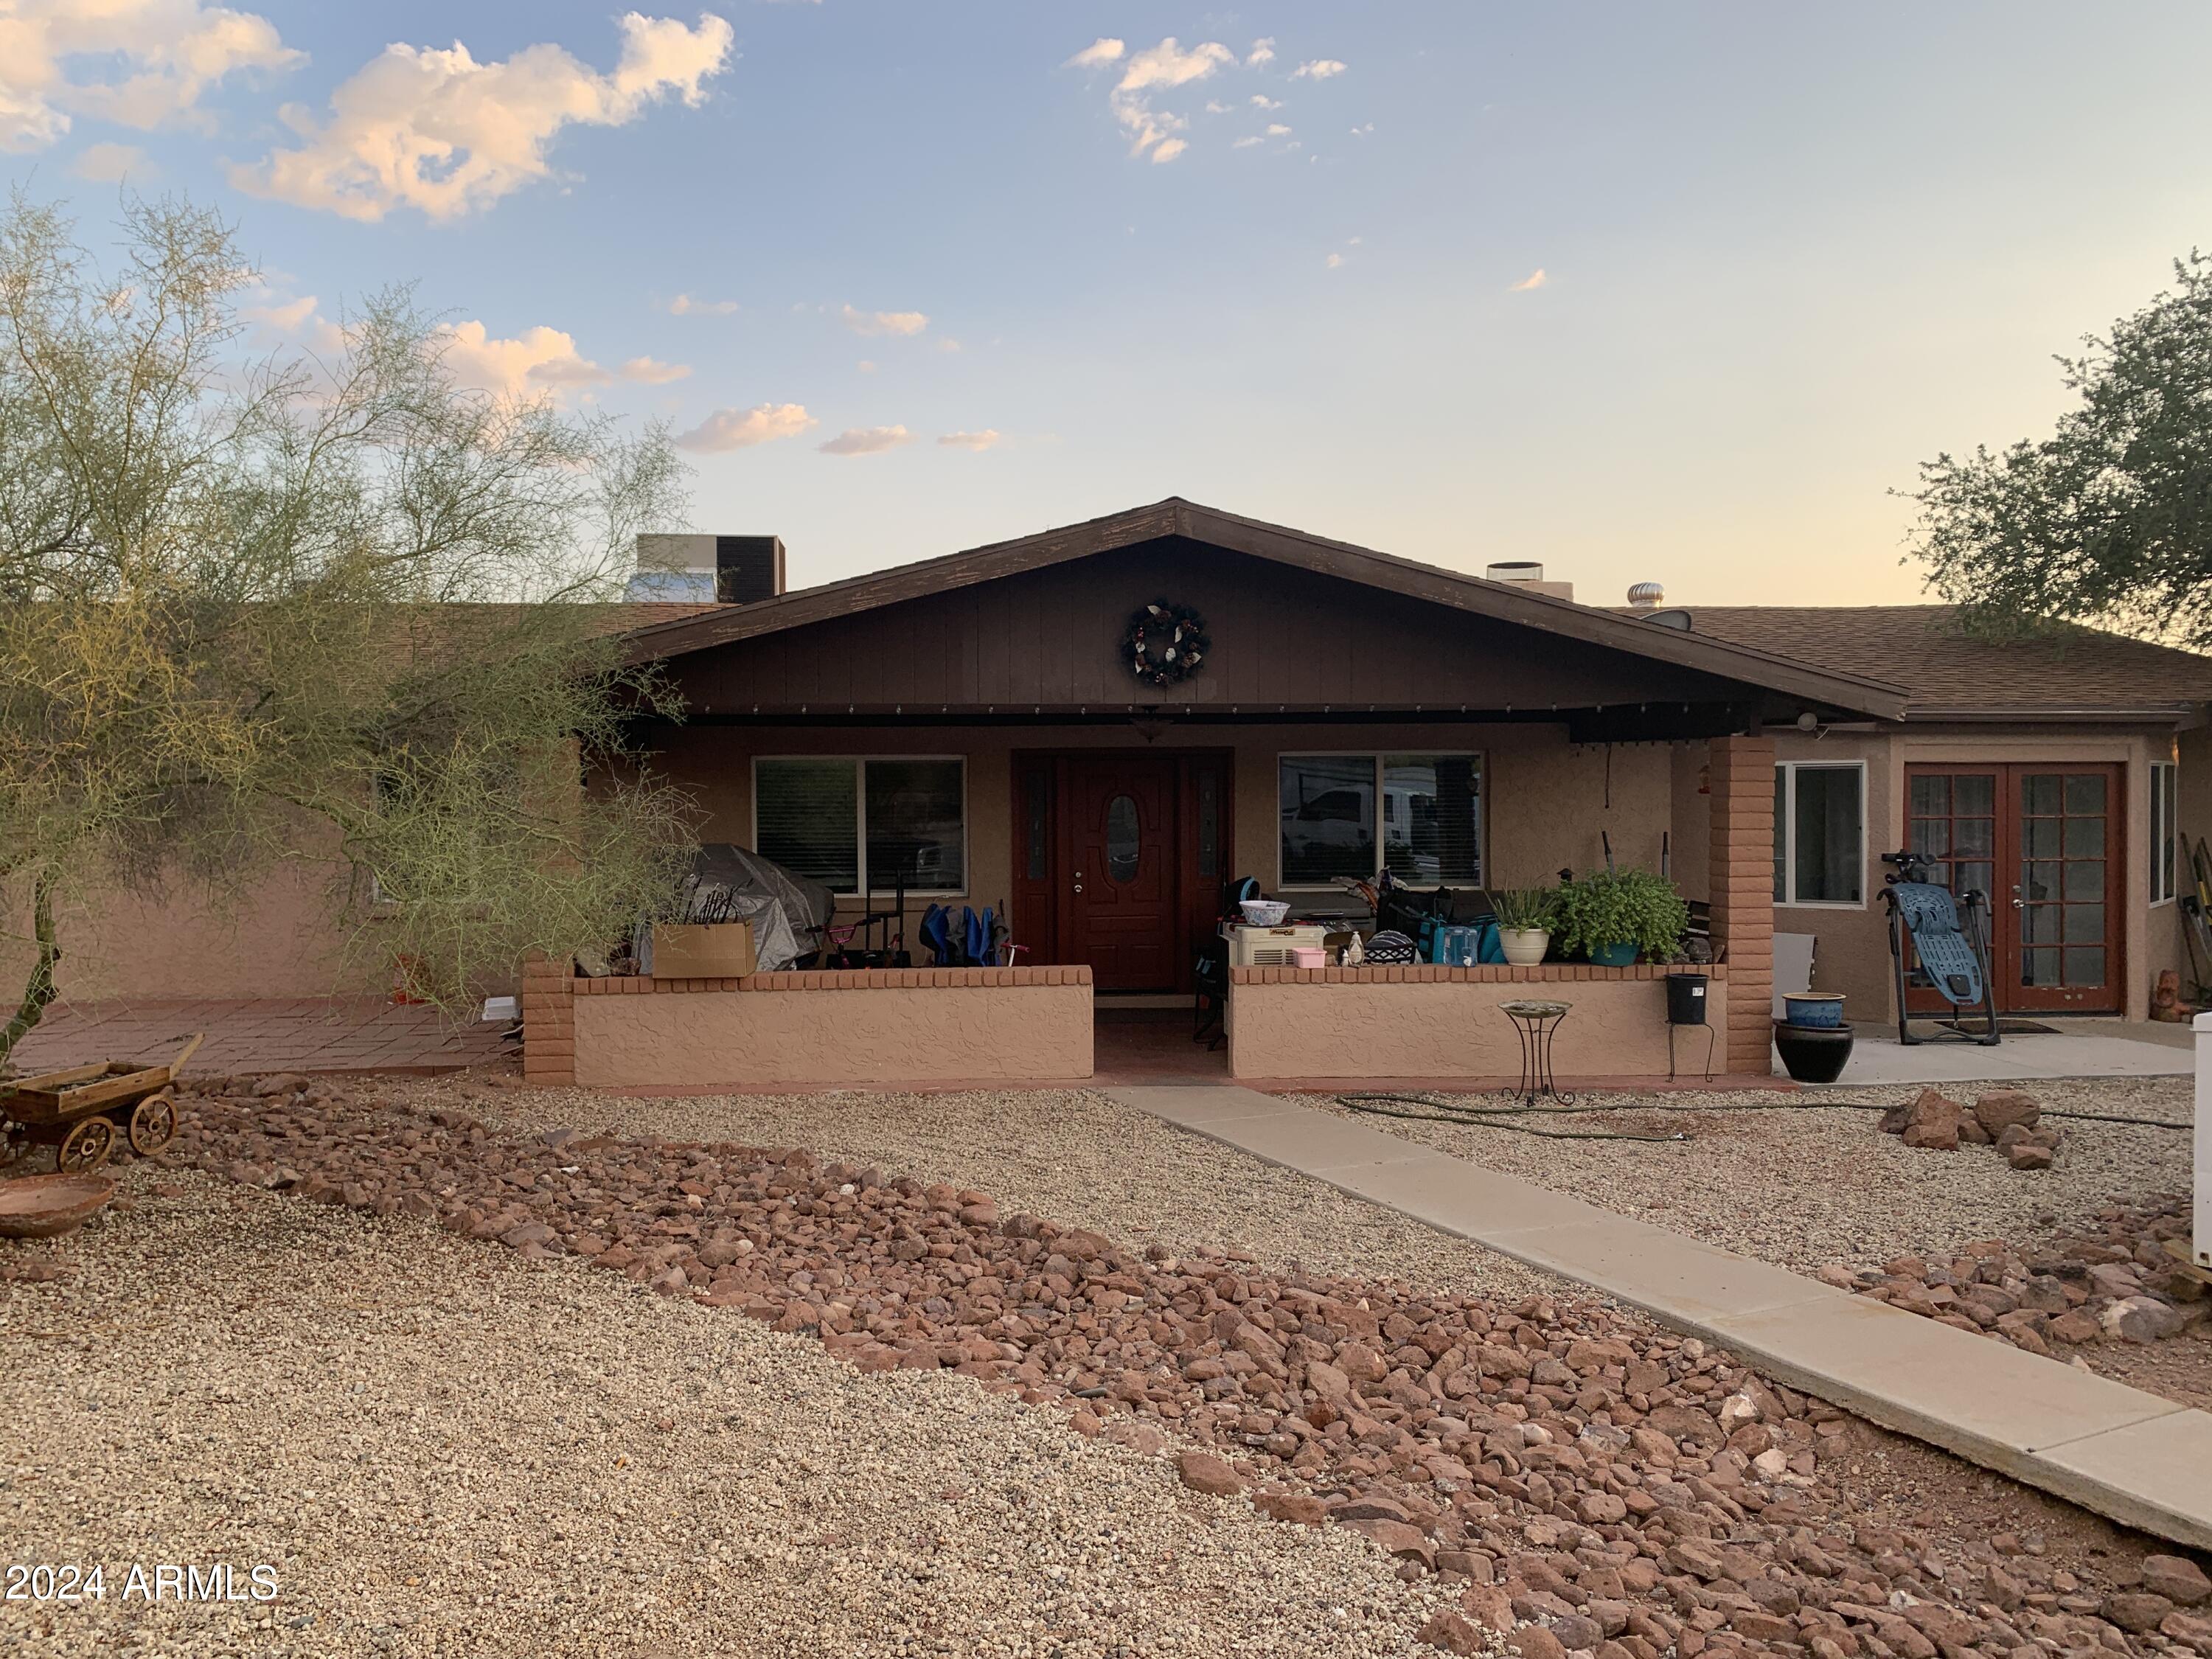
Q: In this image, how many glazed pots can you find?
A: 2